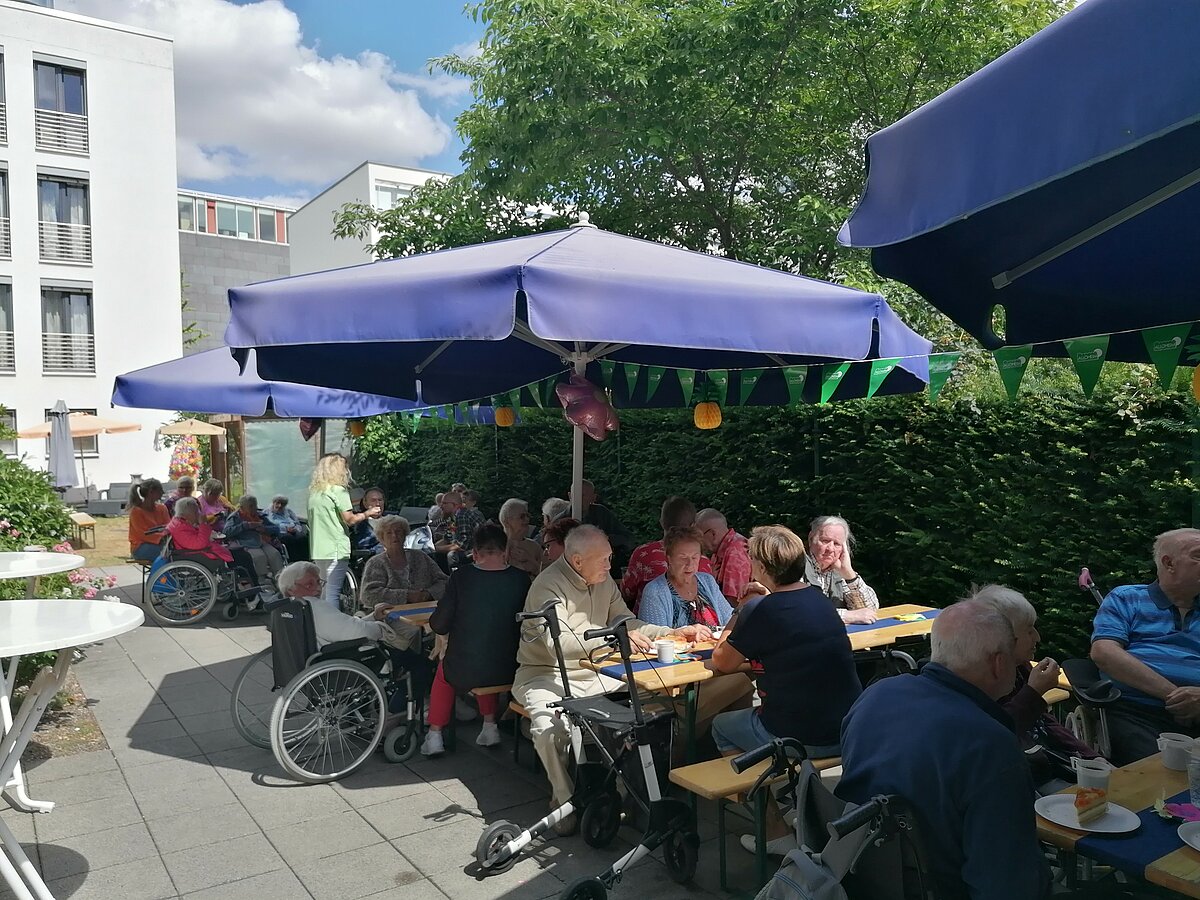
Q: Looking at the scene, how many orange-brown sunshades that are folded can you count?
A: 0